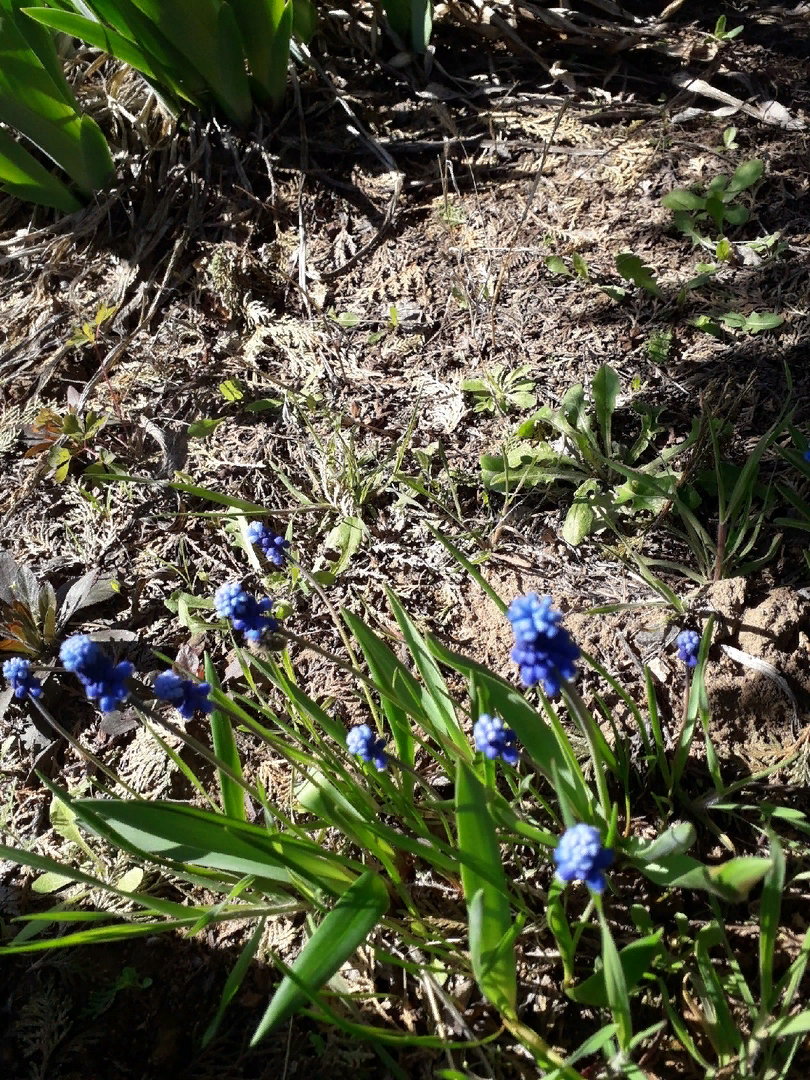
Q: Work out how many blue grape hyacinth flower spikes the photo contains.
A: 10